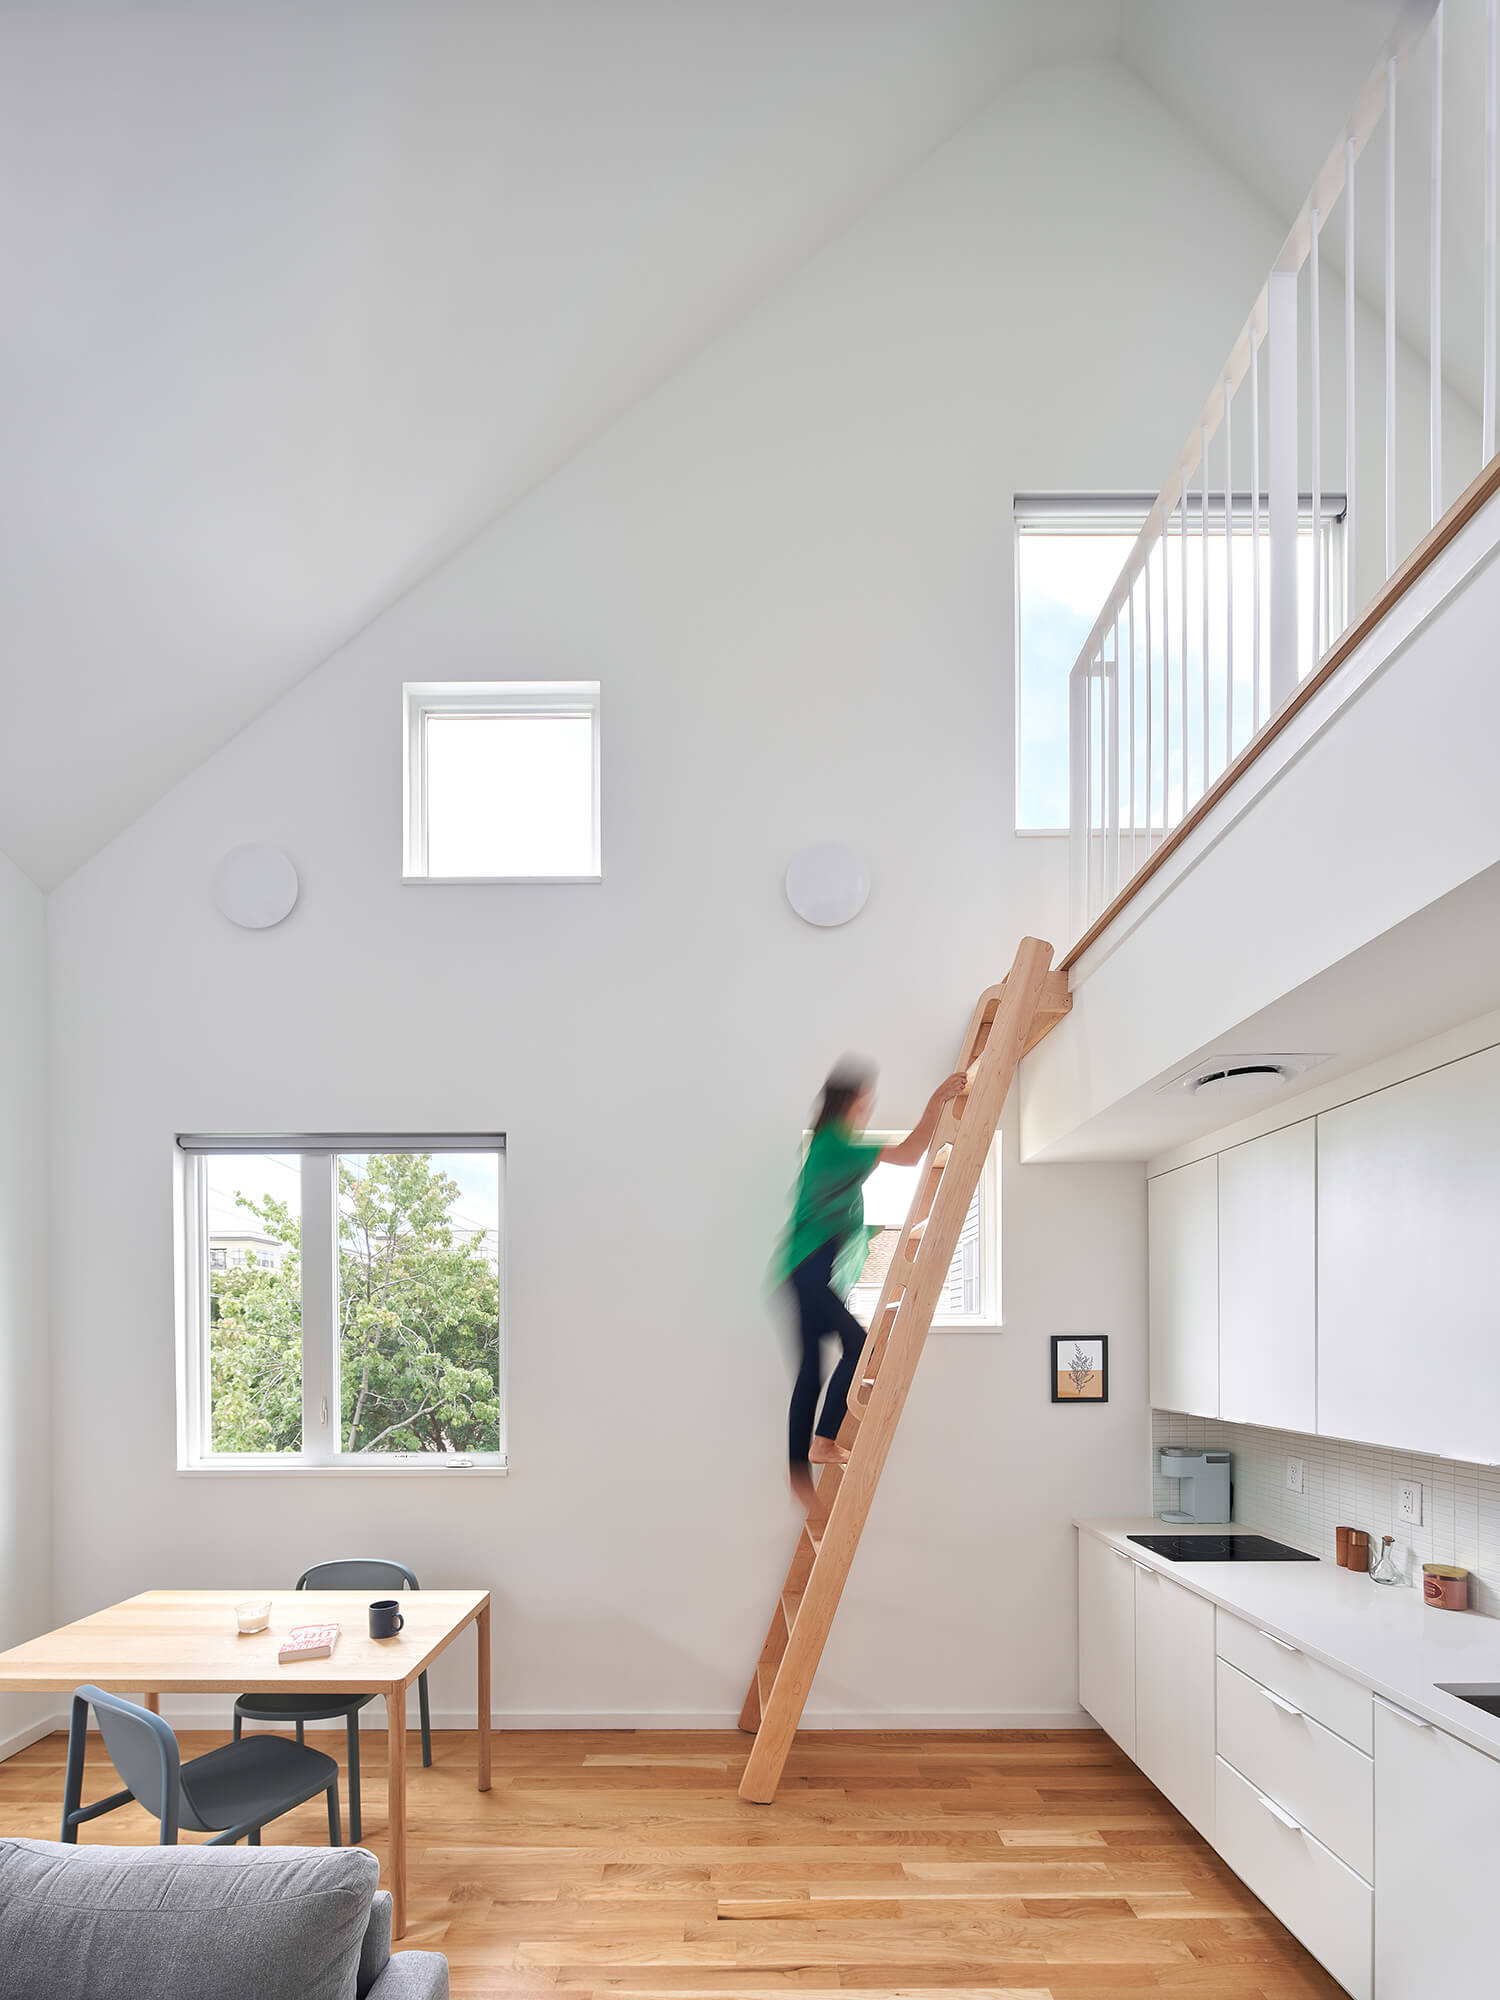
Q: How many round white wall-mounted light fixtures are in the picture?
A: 2